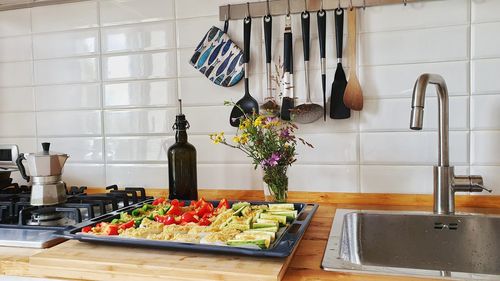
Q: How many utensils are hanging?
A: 7